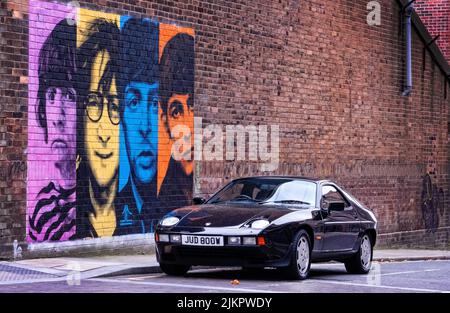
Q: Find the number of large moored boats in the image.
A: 0